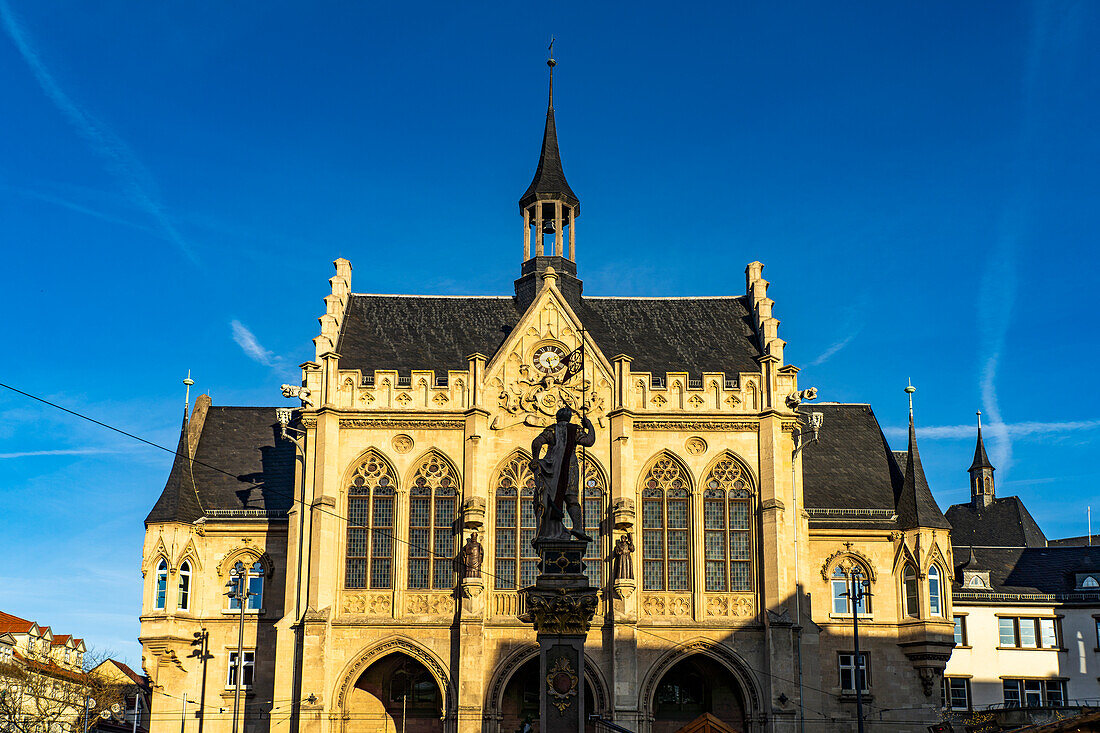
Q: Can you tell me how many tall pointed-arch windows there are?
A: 6